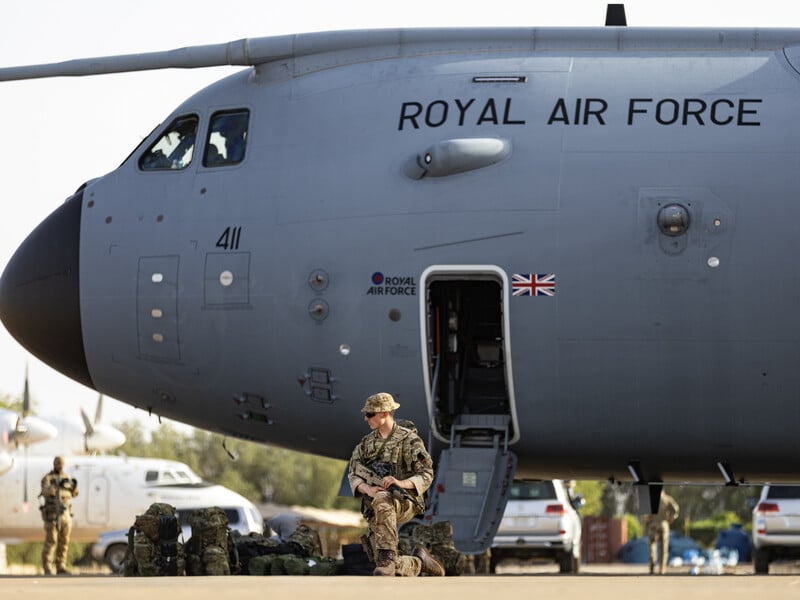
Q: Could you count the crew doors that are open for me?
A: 1